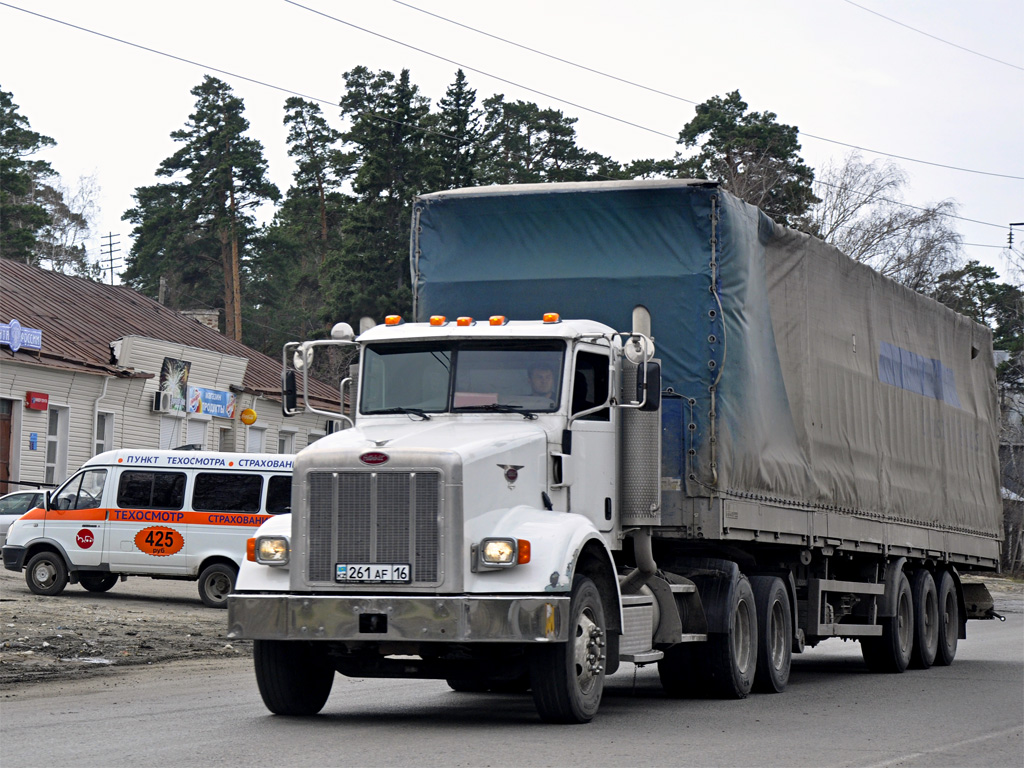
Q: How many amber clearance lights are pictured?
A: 5